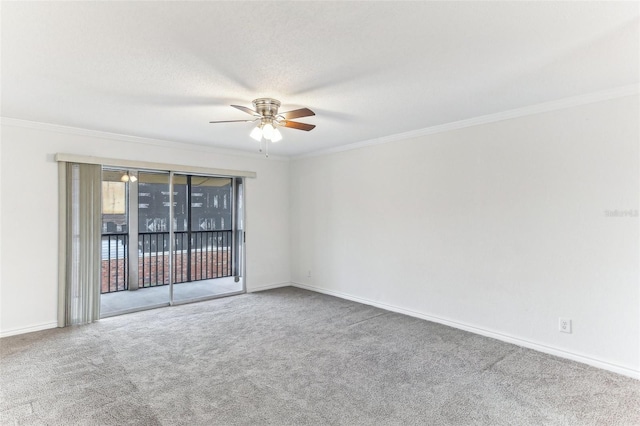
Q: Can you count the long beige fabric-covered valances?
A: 1